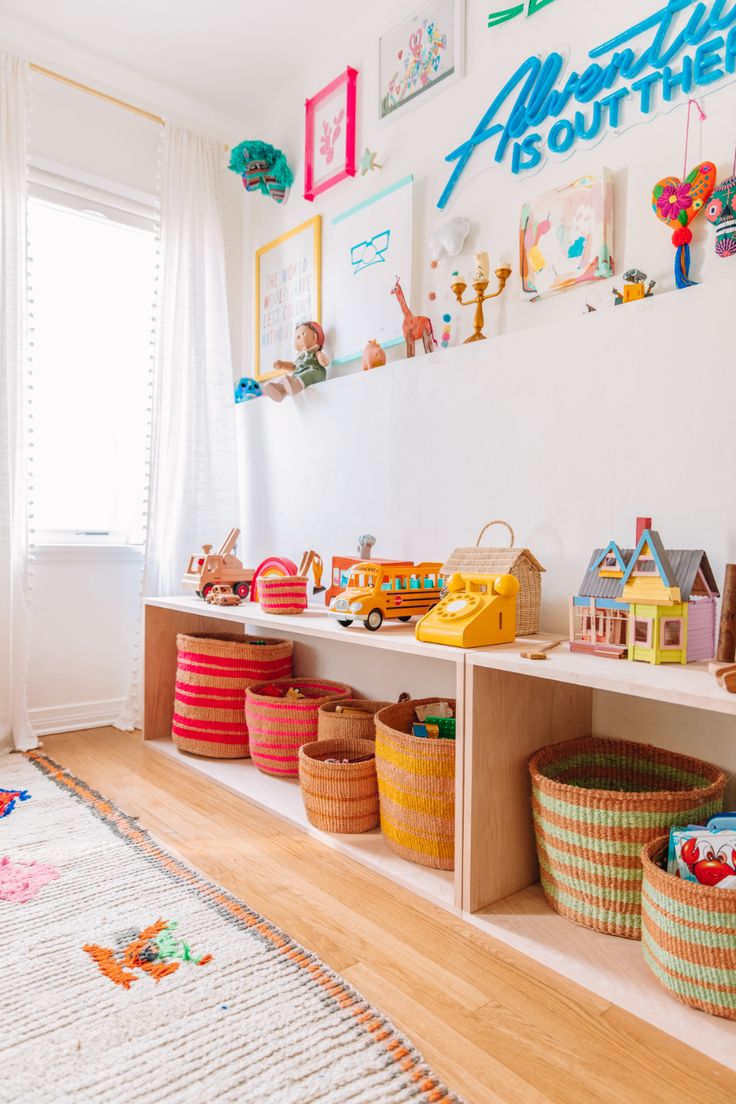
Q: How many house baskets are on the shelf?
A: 1